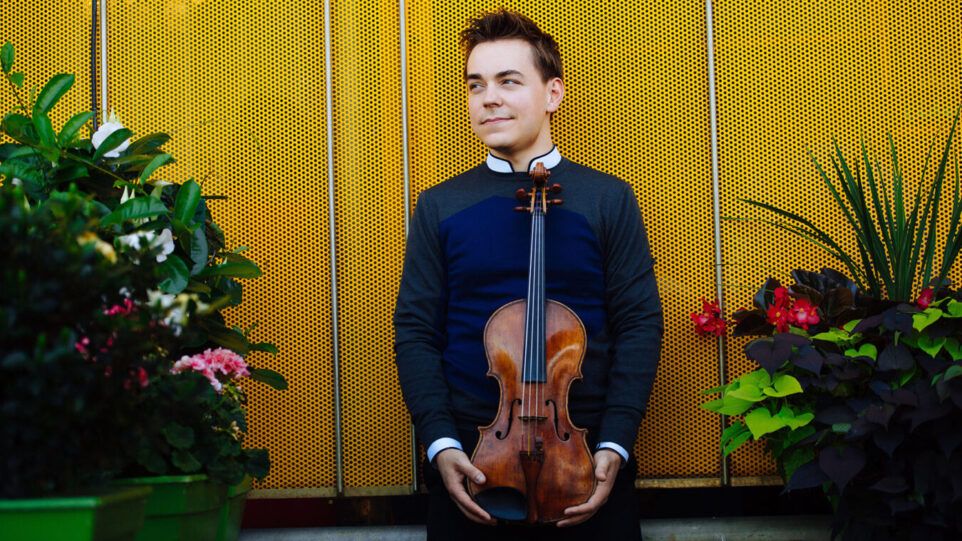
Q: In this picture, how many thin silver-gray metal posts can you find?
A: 4